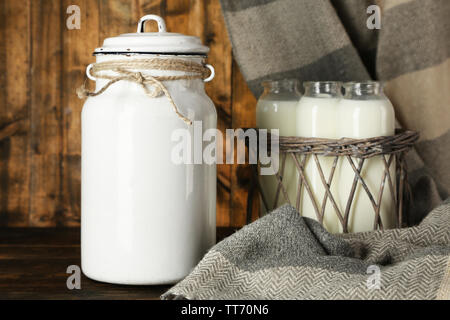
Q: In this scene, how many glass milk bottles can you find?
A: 3